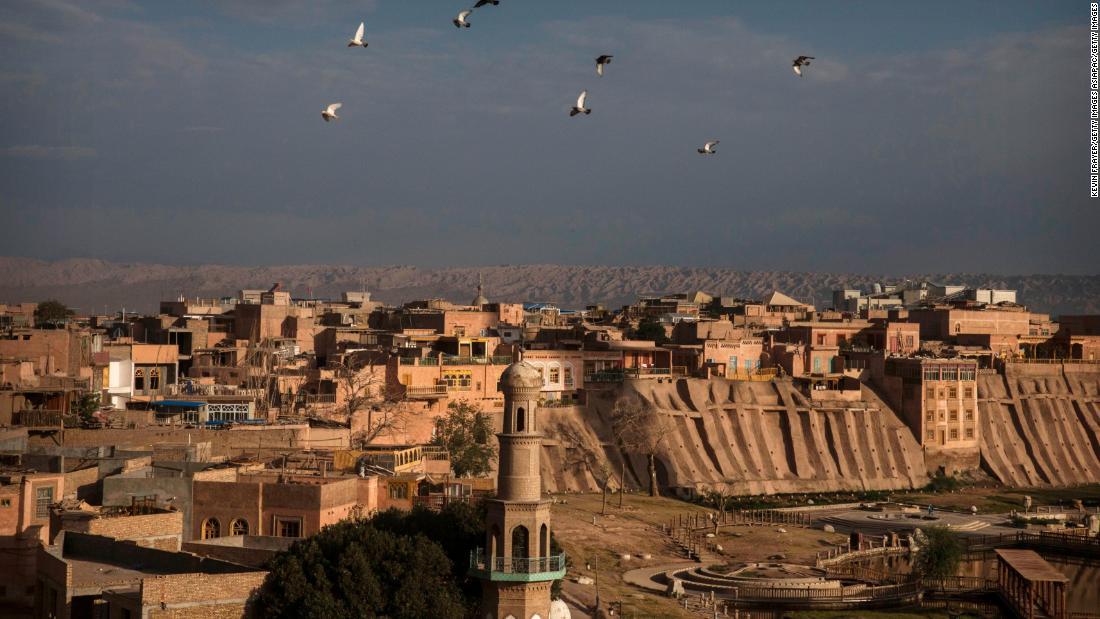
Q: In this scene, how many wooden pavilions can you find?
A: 1